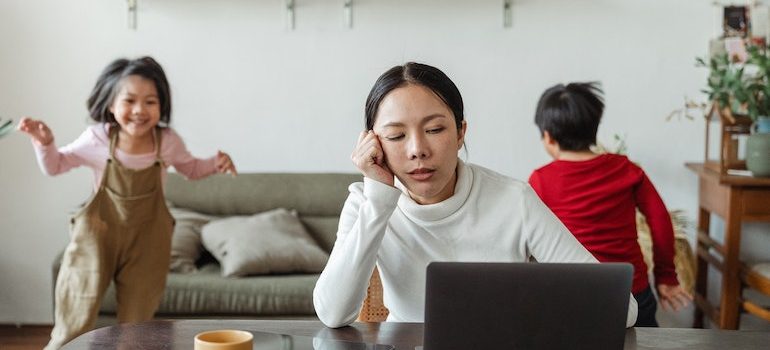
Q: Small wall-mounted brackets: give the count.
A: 4